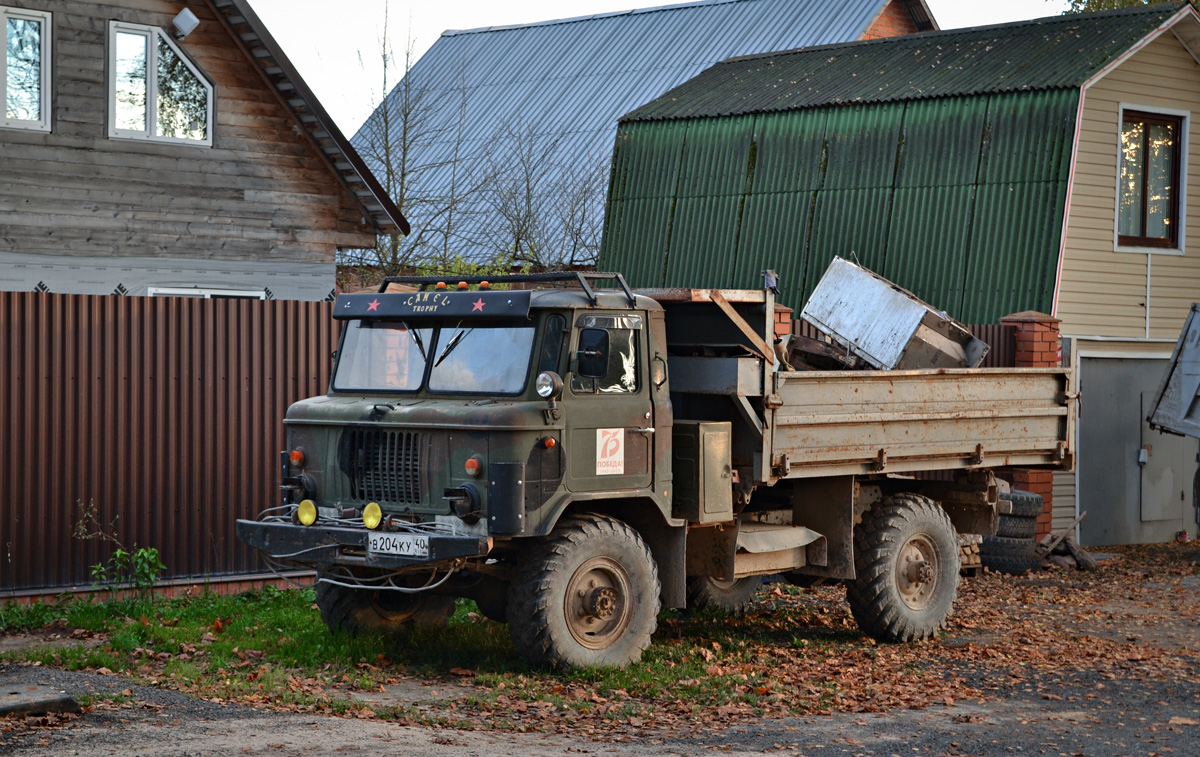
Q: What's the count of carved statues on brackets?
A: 0